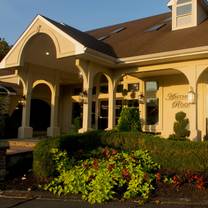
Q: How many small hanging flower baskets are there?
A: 2